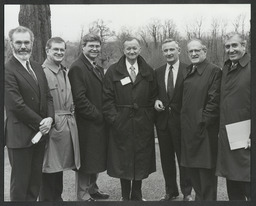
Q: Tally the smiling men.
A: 7